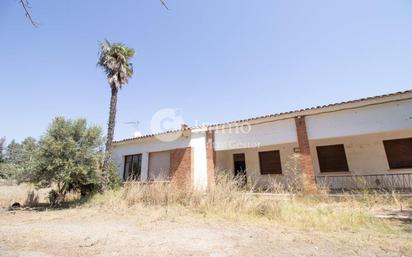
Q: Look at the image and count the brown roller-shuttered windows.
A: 3